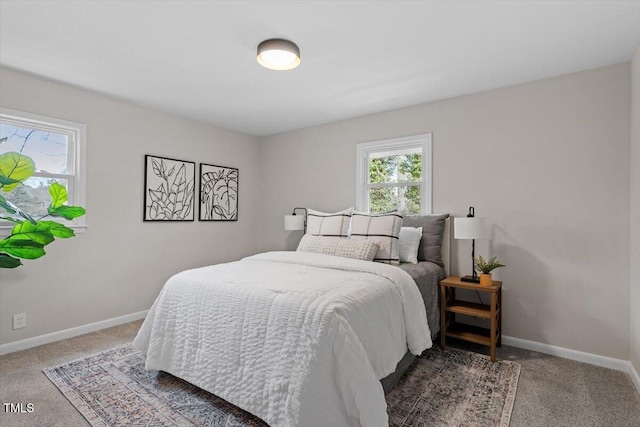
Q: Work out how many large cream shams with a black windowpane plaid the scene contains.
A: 2